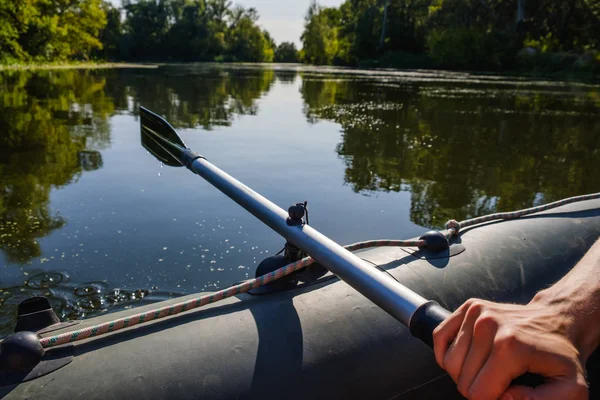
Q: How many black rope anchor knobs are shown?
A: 2